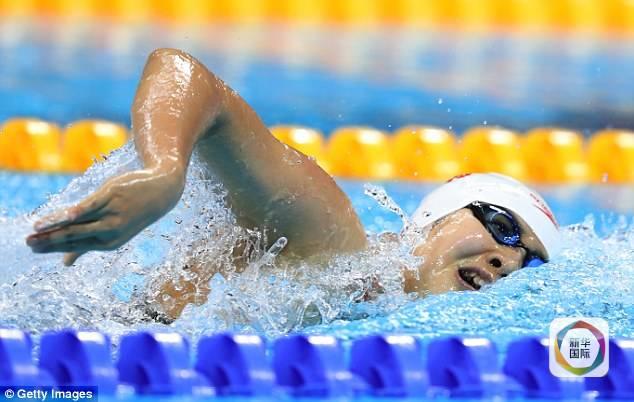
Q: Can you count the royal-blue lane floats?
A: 9